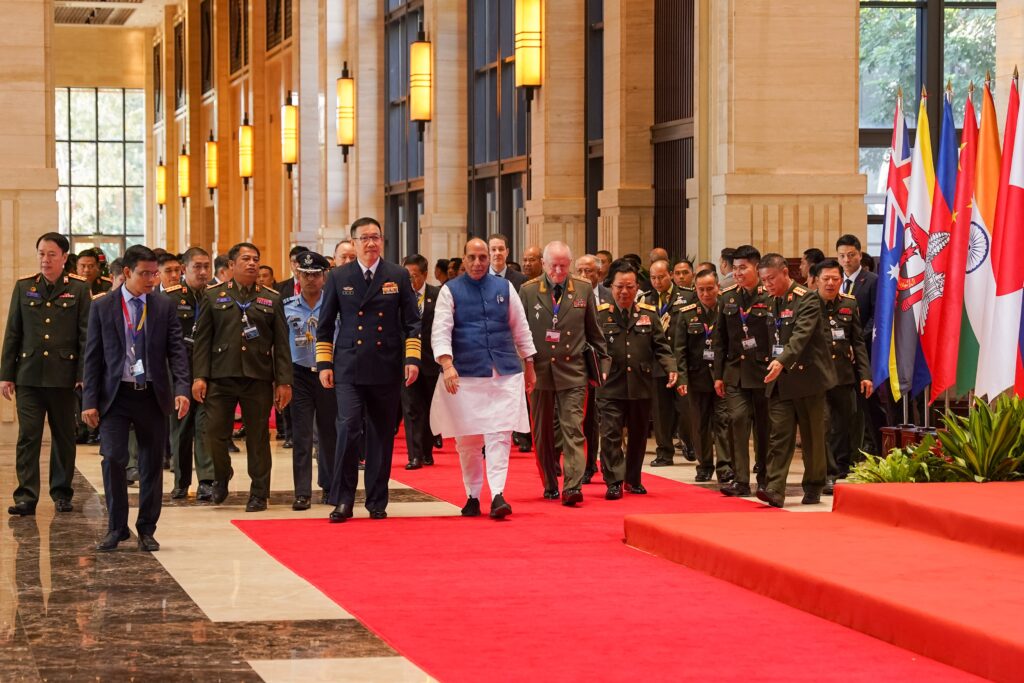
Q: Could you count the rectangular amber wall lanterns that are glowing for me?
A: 8